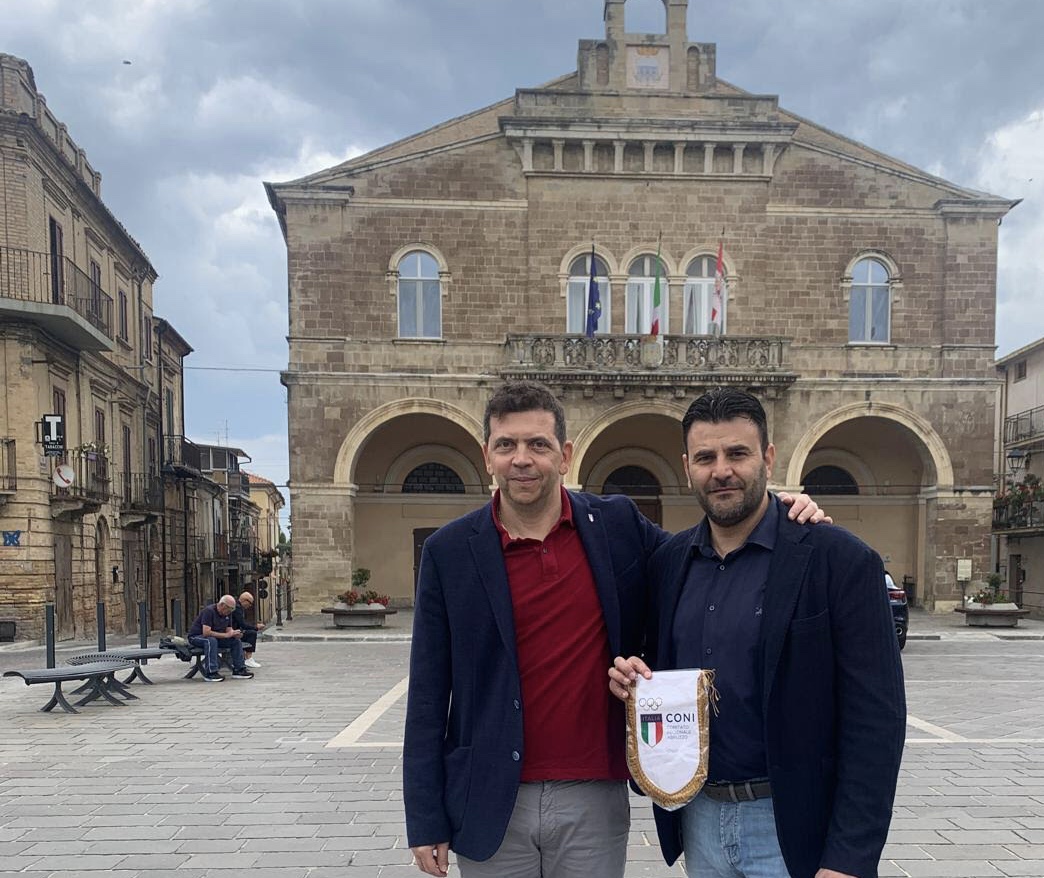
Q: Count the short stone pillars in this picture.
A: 9